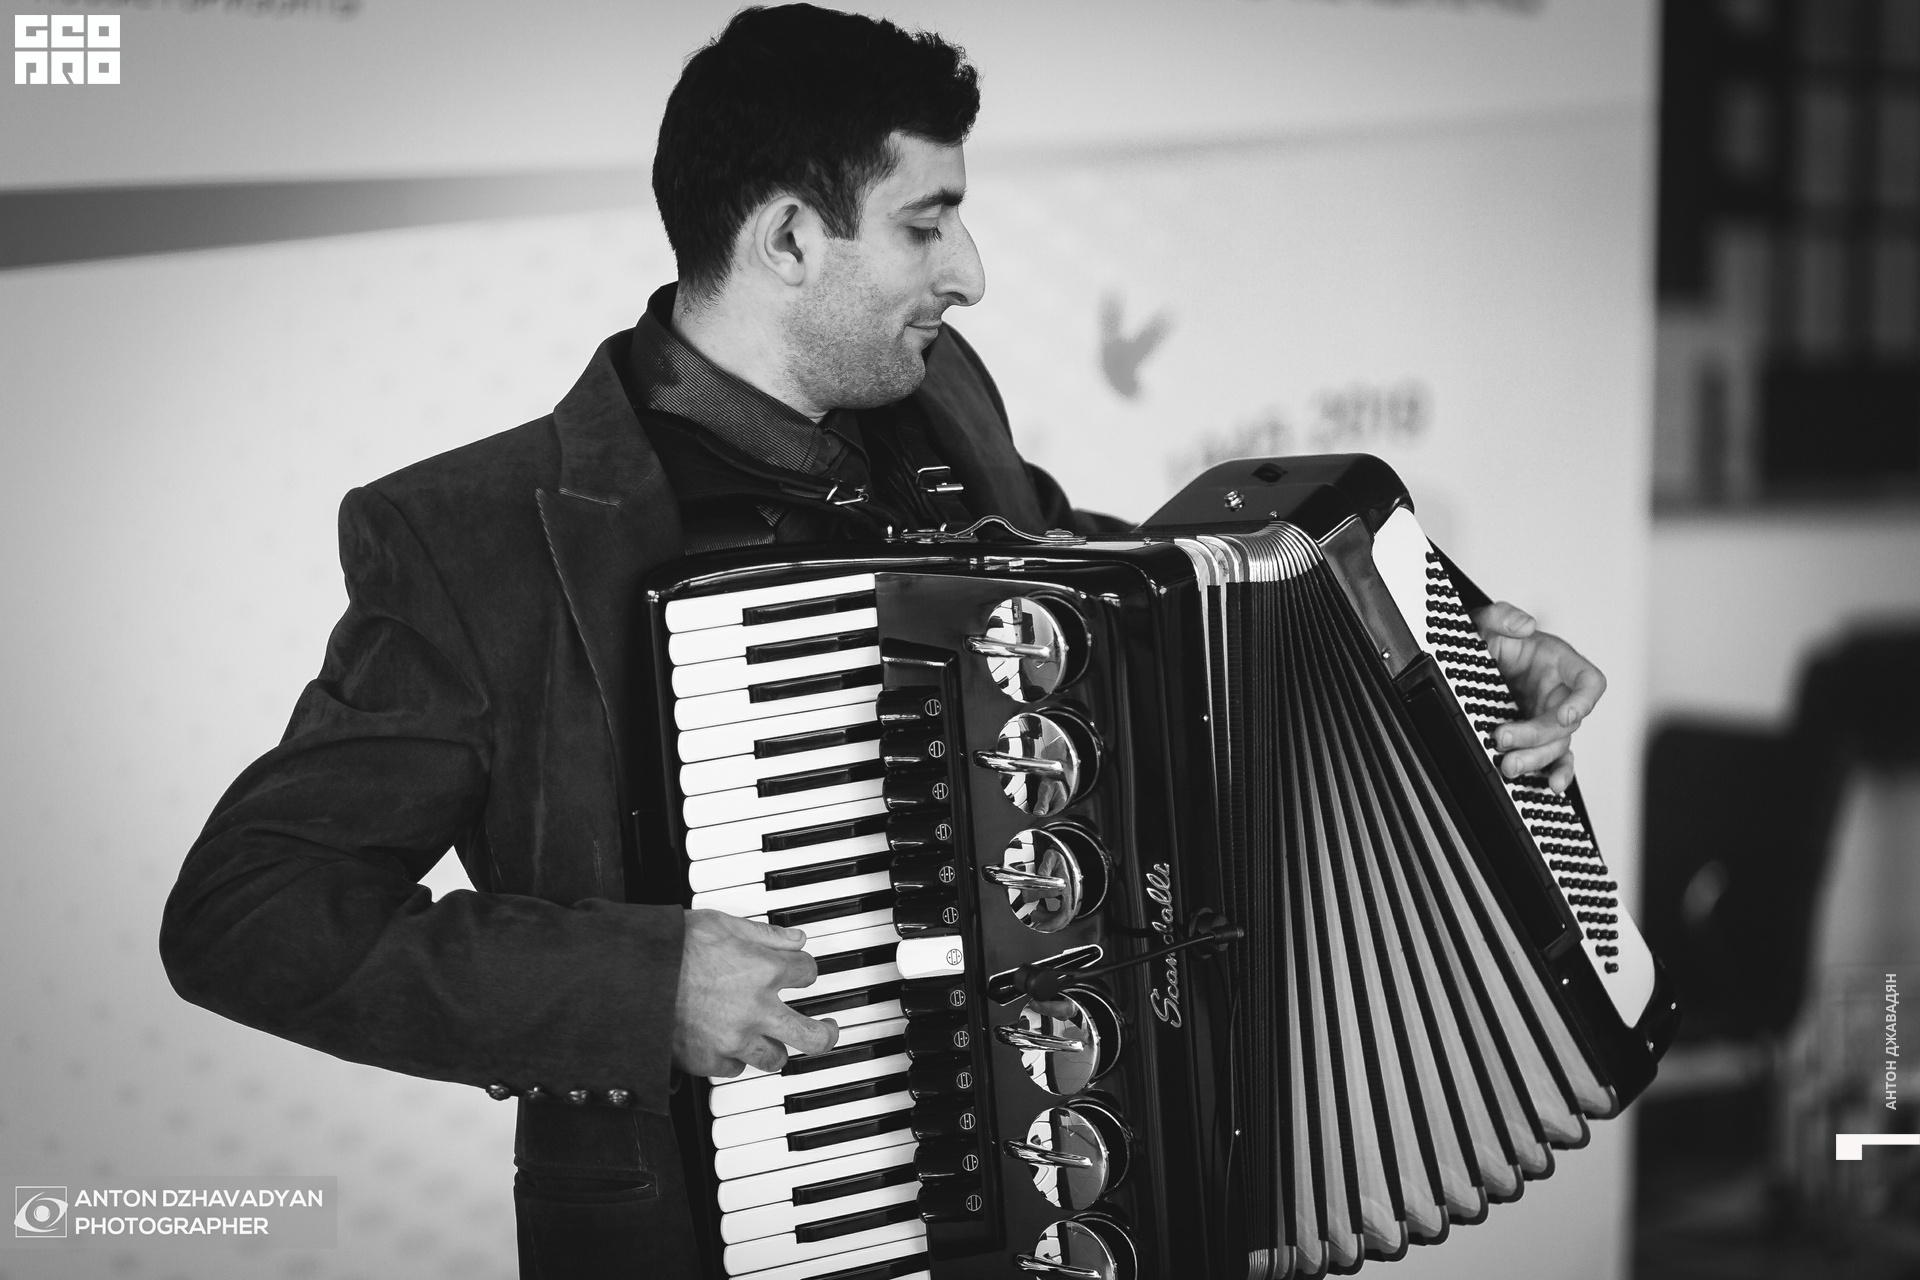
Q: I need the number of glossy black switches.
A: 12